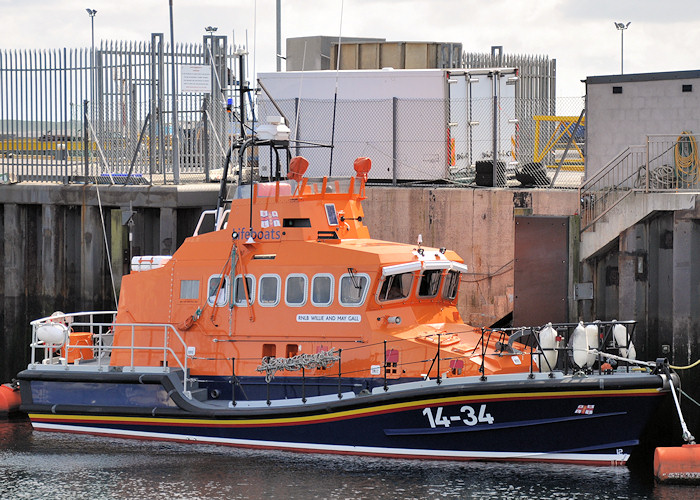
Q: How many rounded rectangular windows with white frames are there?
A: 6